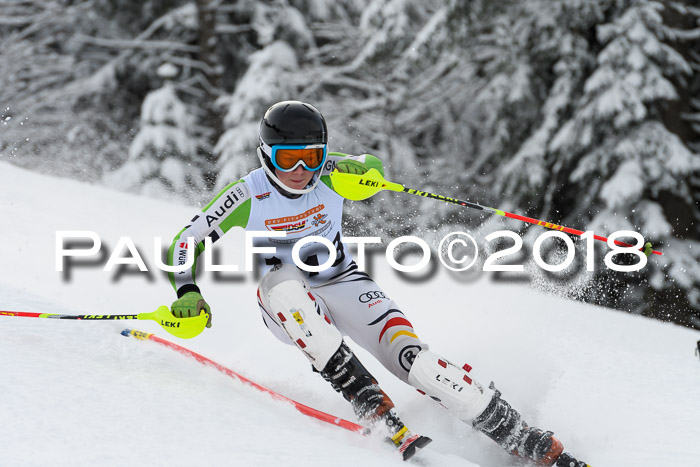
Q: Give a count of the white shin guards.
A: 2